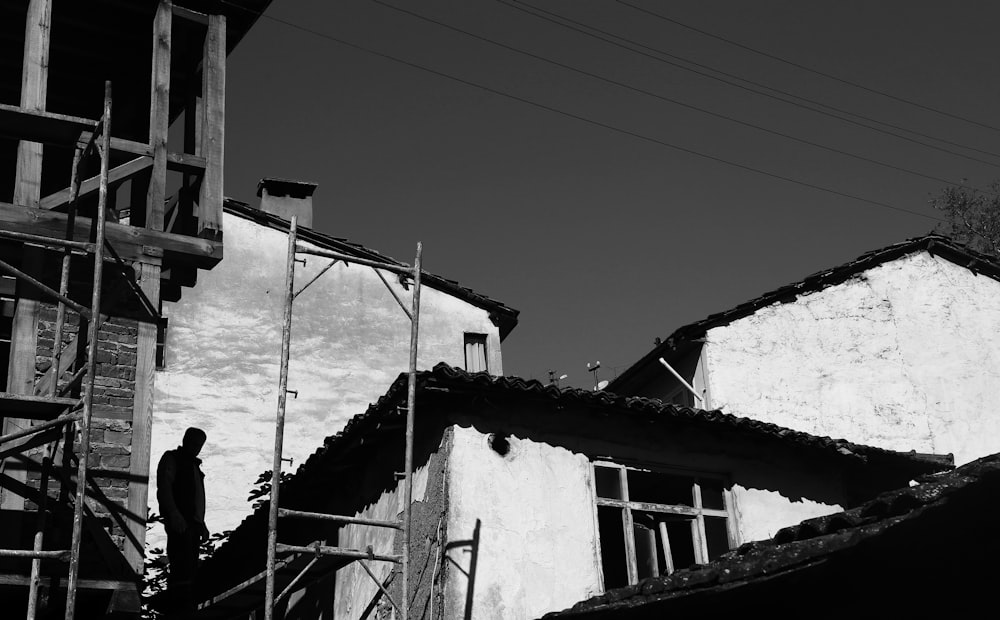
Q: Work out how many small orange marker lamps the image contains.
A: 0